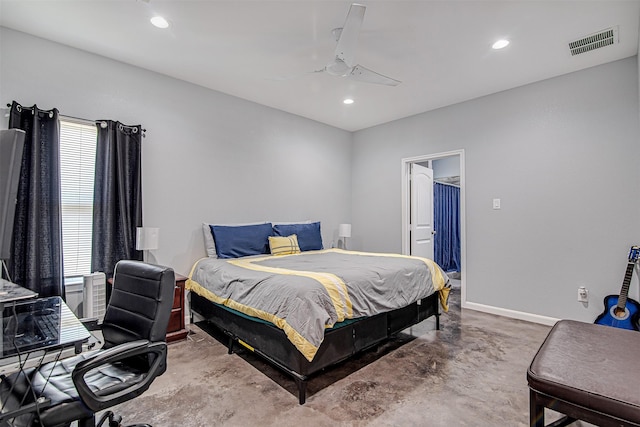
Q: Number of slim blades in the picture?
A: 3